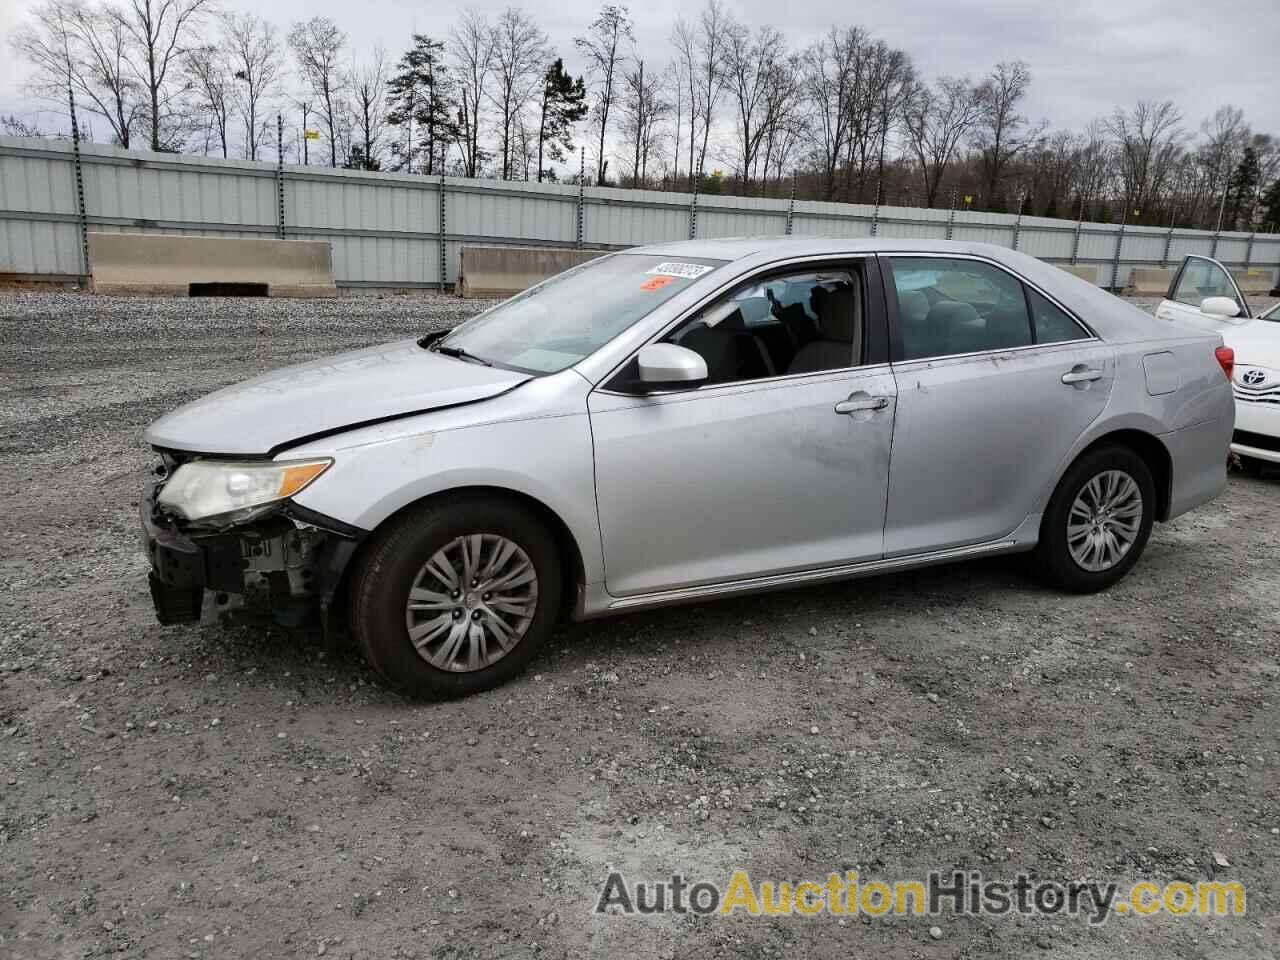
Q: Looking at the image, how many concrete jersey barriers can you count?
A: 5